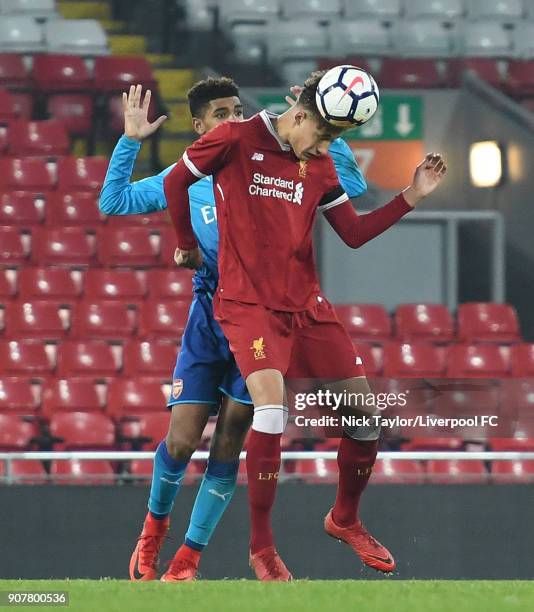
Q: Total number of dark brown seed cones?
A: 0